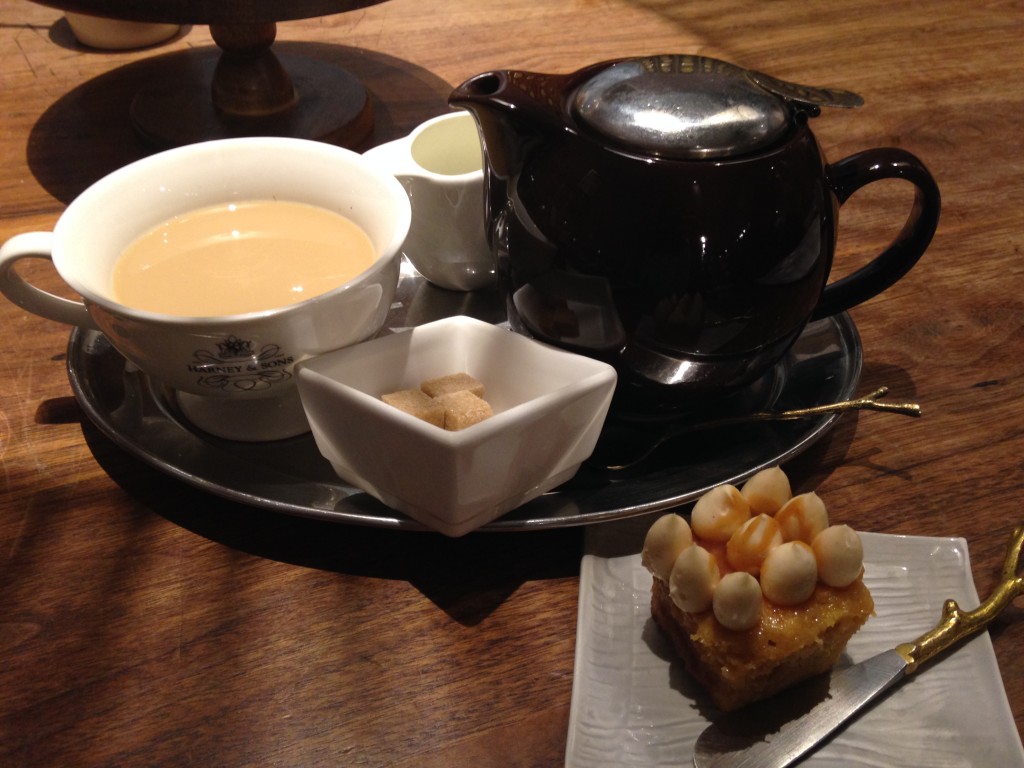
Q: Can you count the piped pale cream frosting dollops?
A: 9